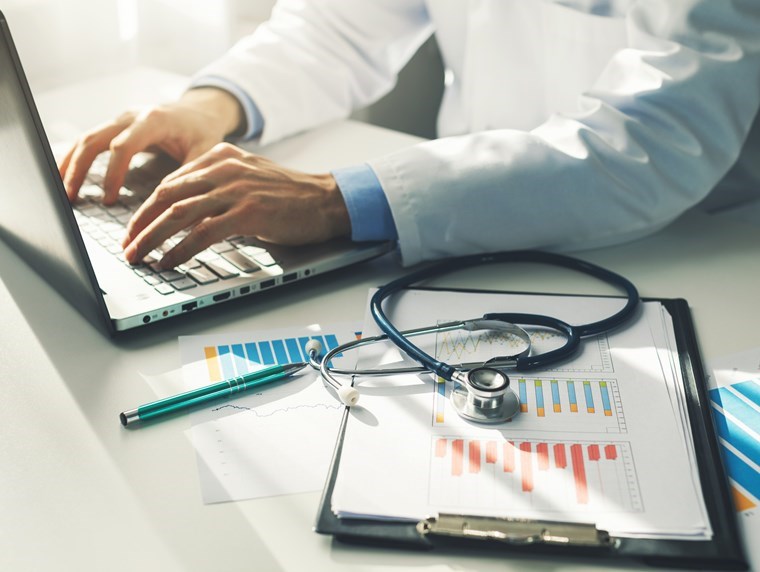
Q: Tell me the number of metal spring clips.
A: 1